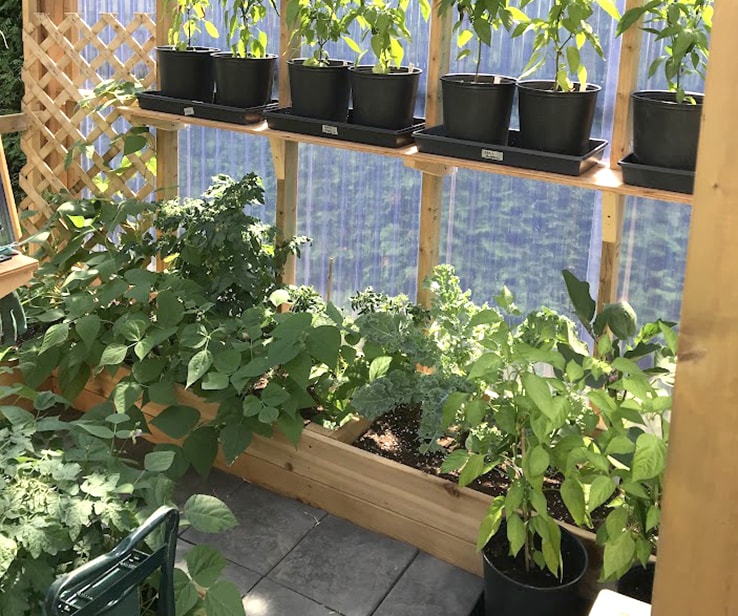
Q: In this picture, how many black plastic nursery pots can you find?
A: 9